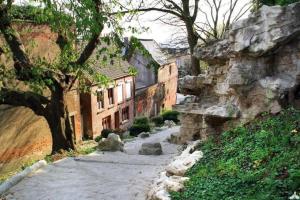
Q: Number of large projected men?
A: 0